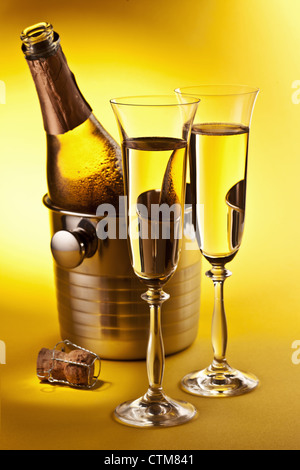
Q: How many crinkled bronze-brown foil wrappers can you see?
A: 1